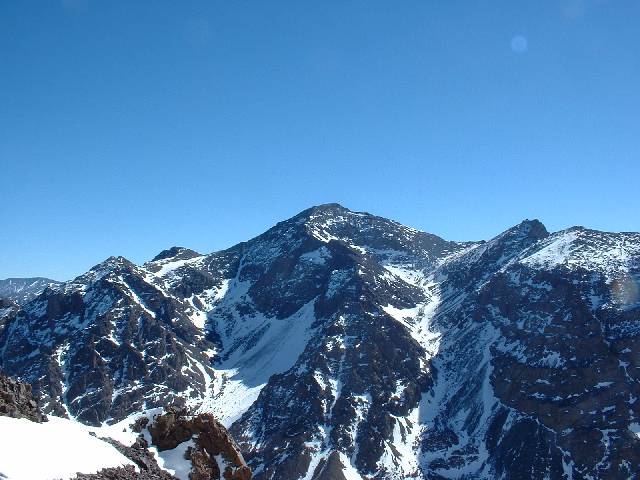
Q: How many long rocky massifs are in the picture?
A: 1